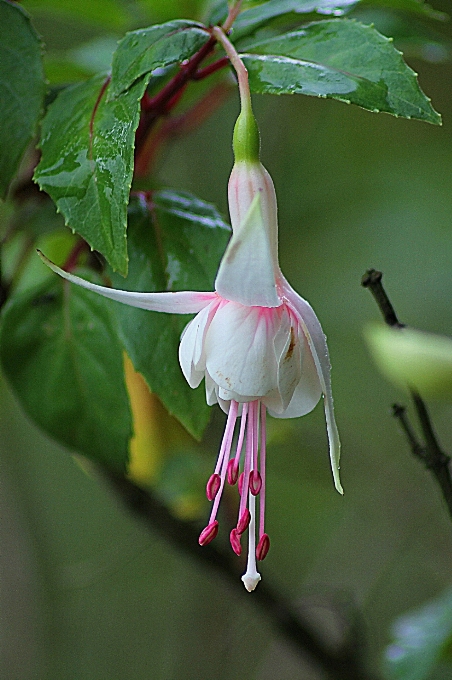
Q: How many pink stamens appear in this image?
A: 8